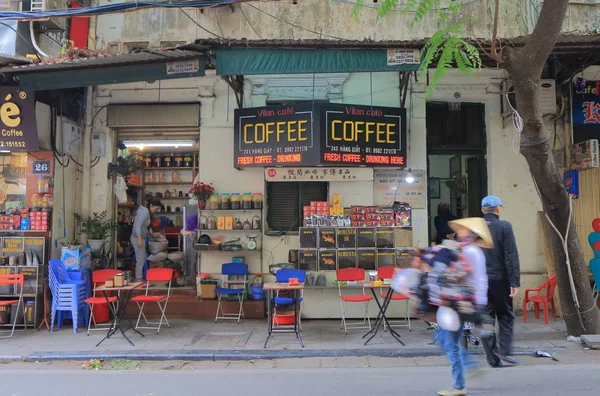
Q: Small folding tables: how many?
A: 3